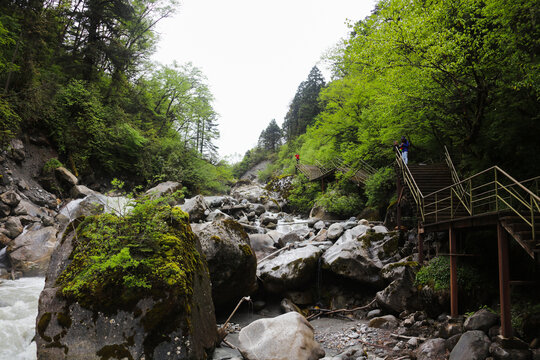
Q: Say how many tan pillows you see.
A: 0